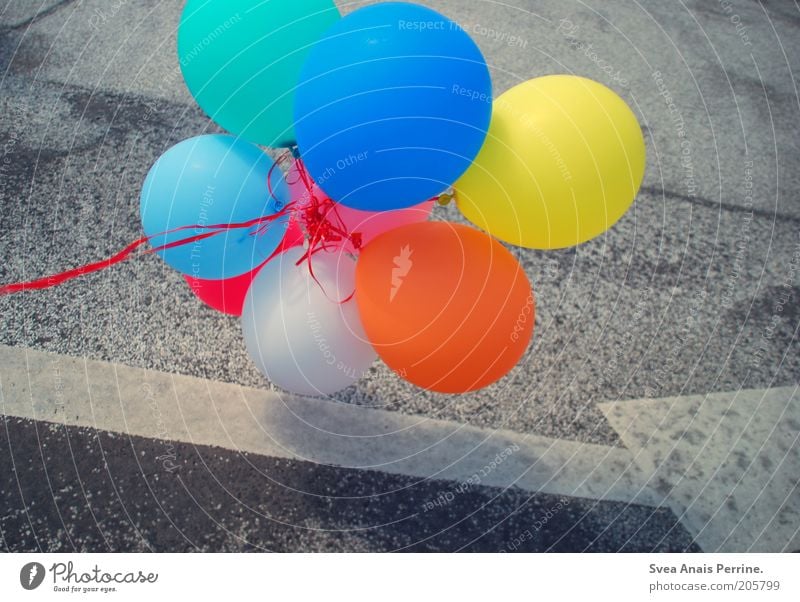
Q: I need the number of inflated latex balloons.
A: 8